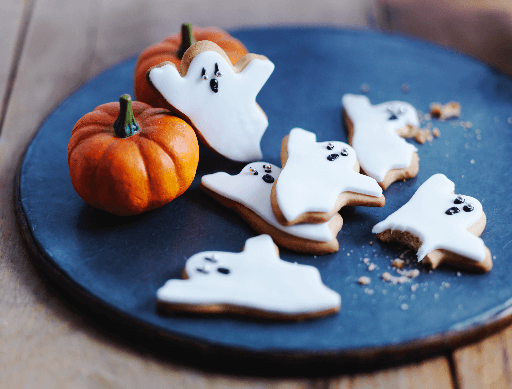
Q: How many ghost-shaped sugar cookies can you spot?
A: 6